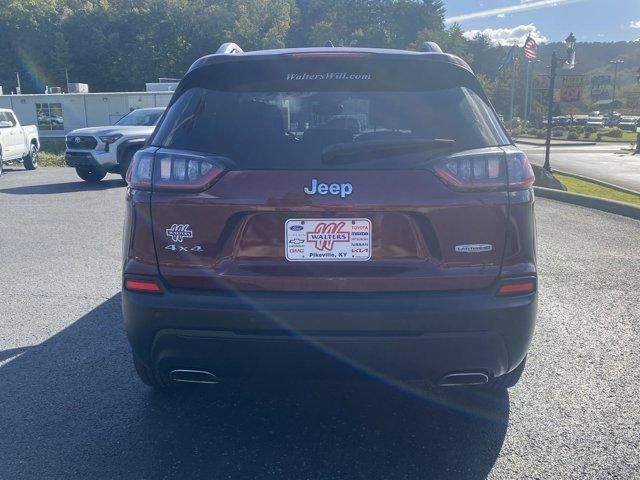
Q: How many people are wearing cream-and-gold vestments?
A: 0